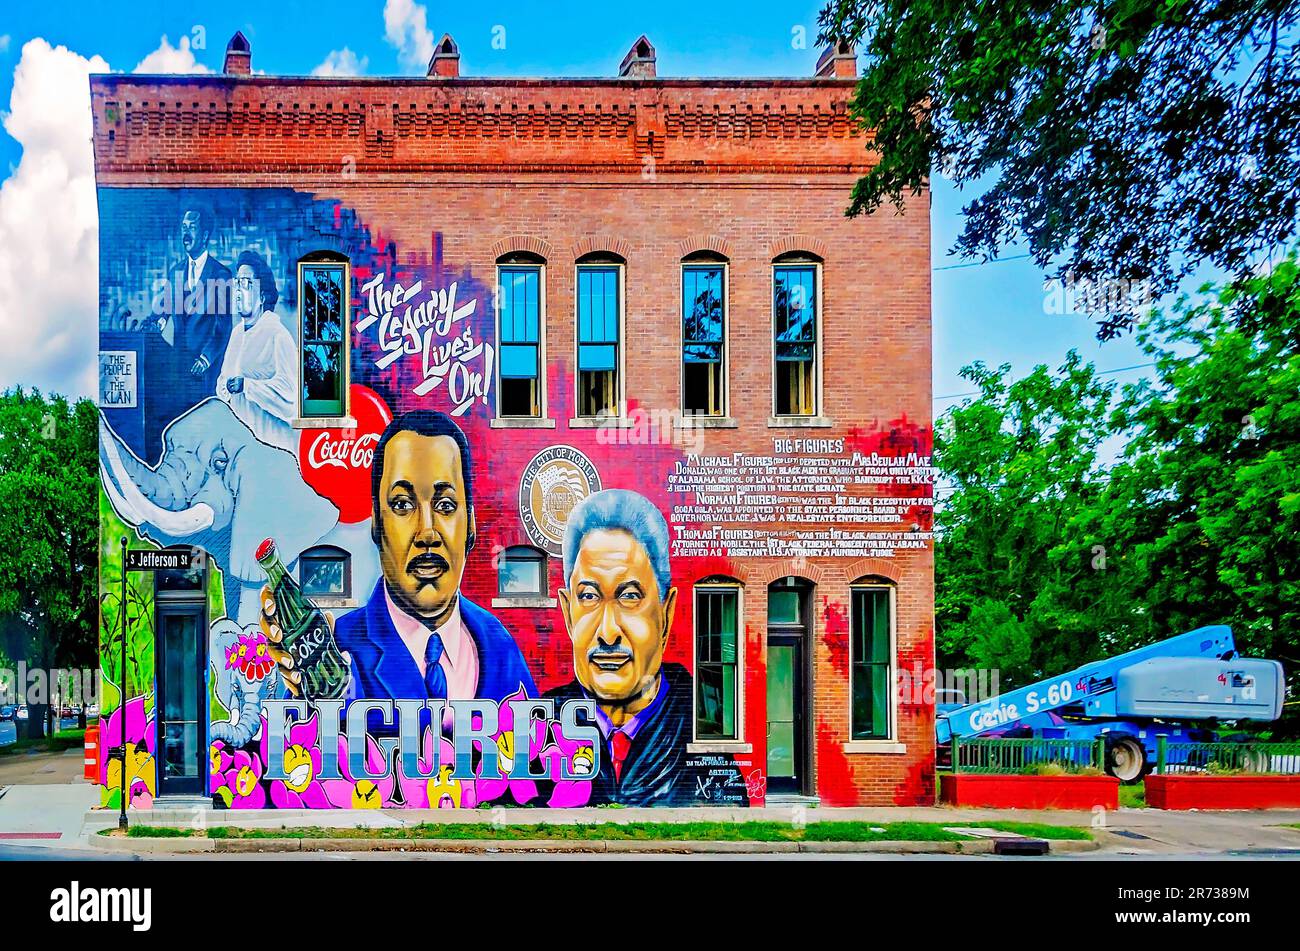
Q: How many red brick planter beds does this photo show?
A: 2